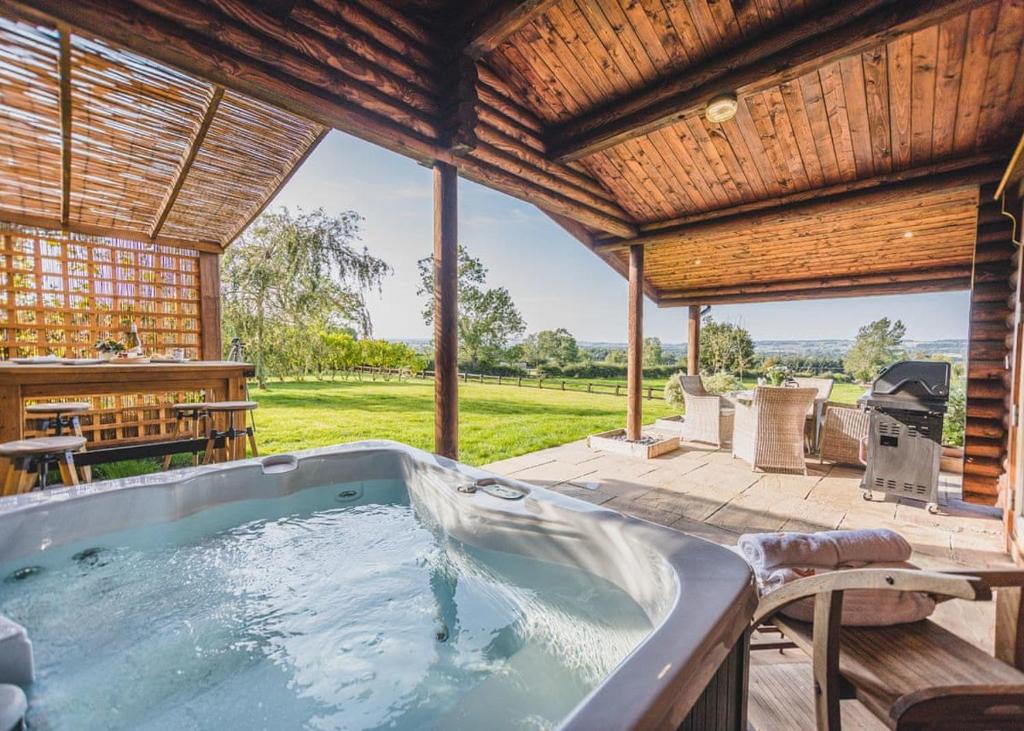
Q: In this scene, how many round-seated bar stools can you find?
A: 4